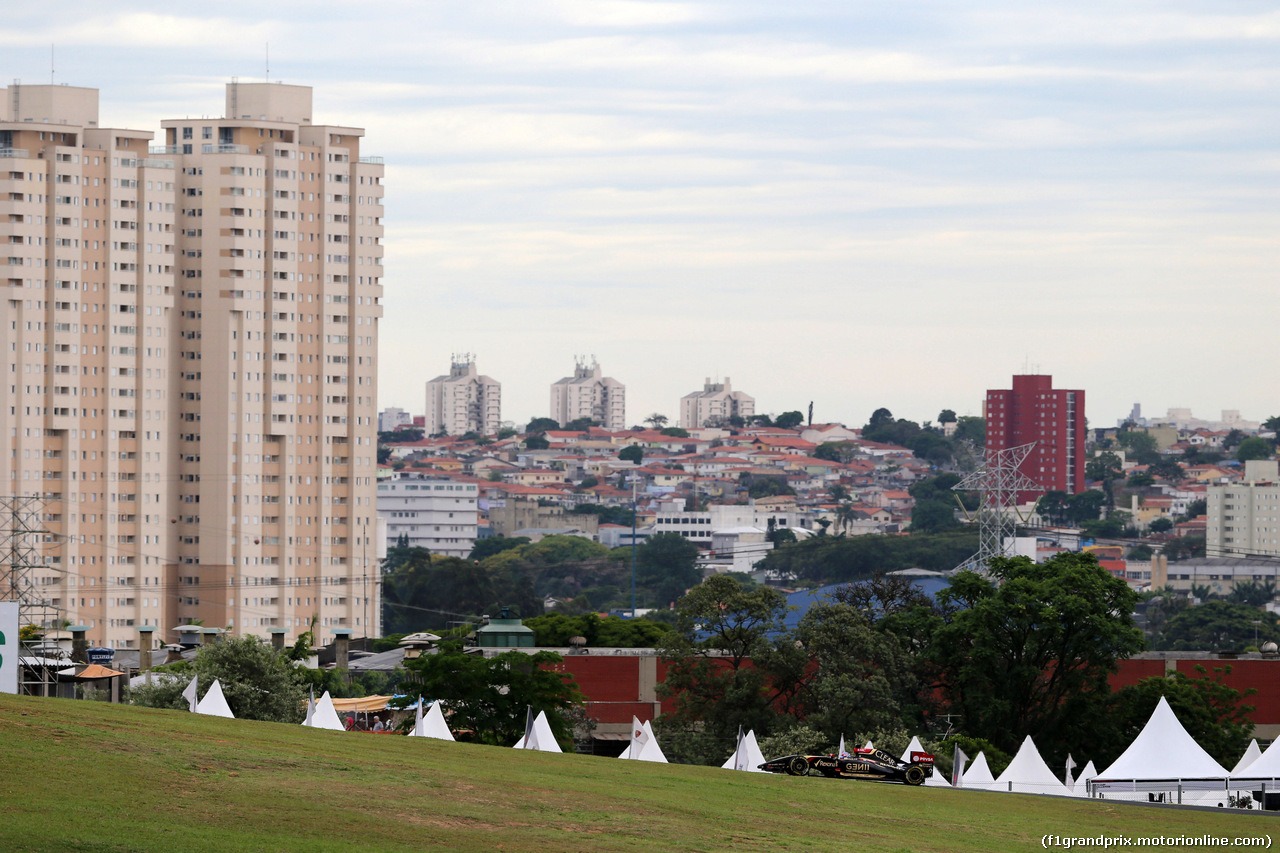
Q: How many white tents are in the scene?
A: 14